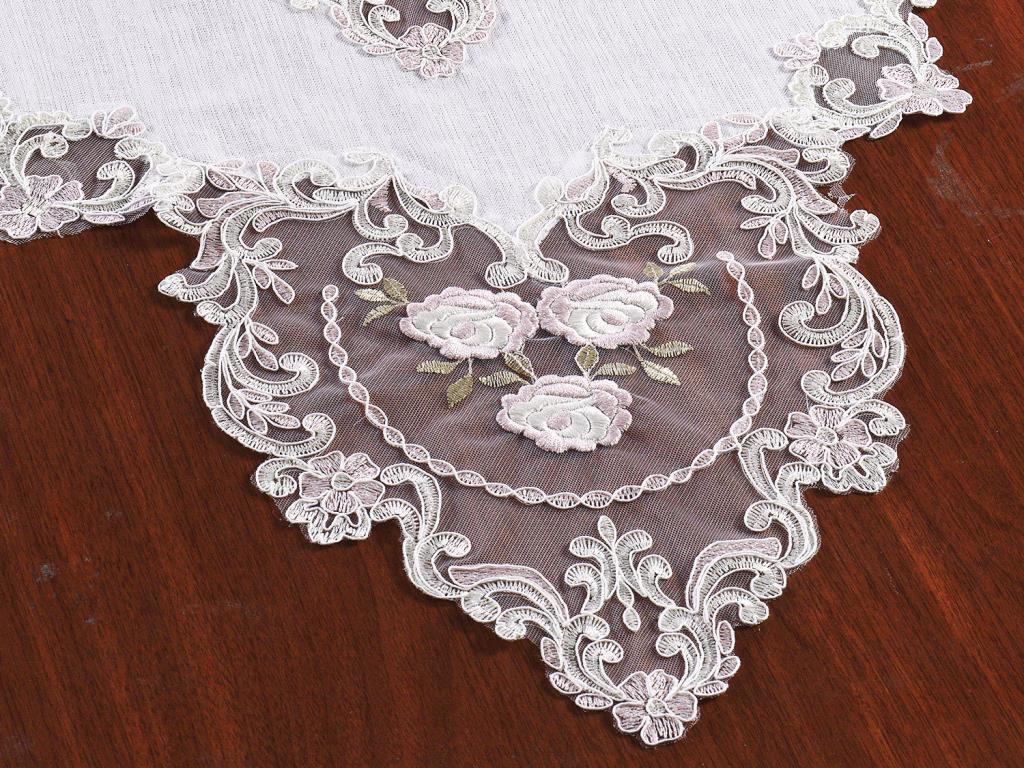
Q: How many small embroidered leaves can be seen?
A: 14